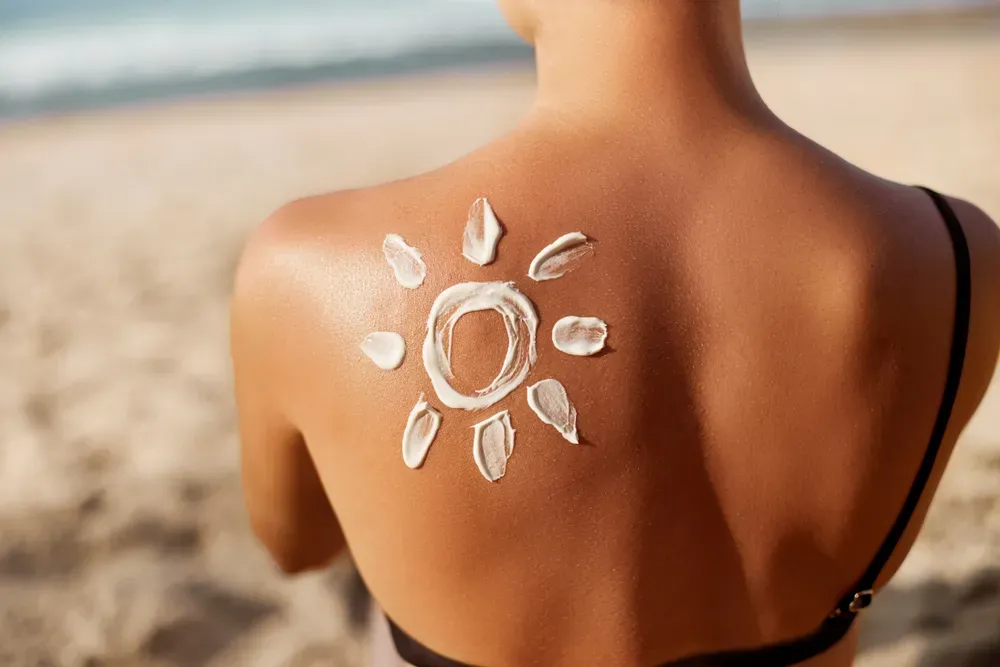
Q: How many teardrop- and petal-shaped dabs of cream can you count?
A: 8